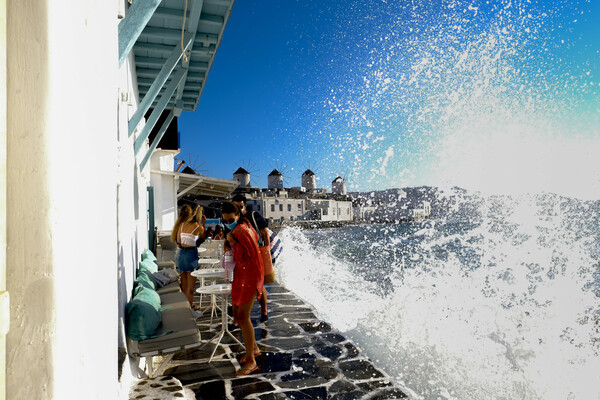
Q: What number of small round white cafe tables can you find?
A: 4